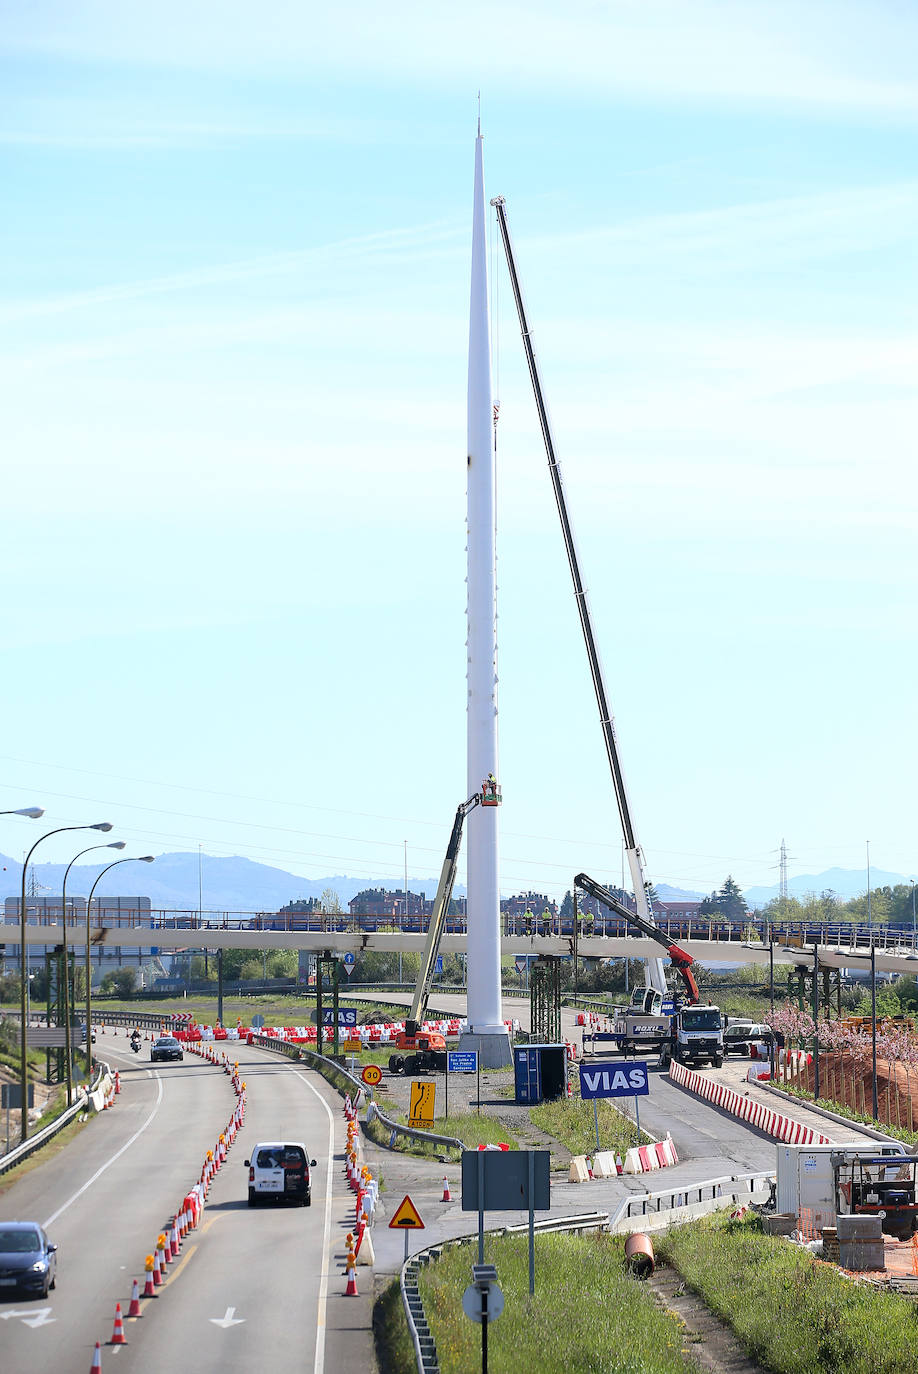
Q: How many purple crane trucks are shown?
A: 0